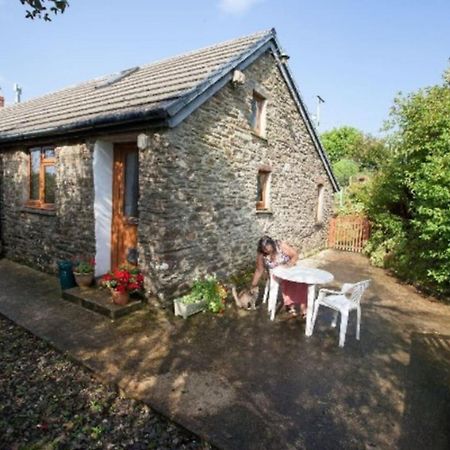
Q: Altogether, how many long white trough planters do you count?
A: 1